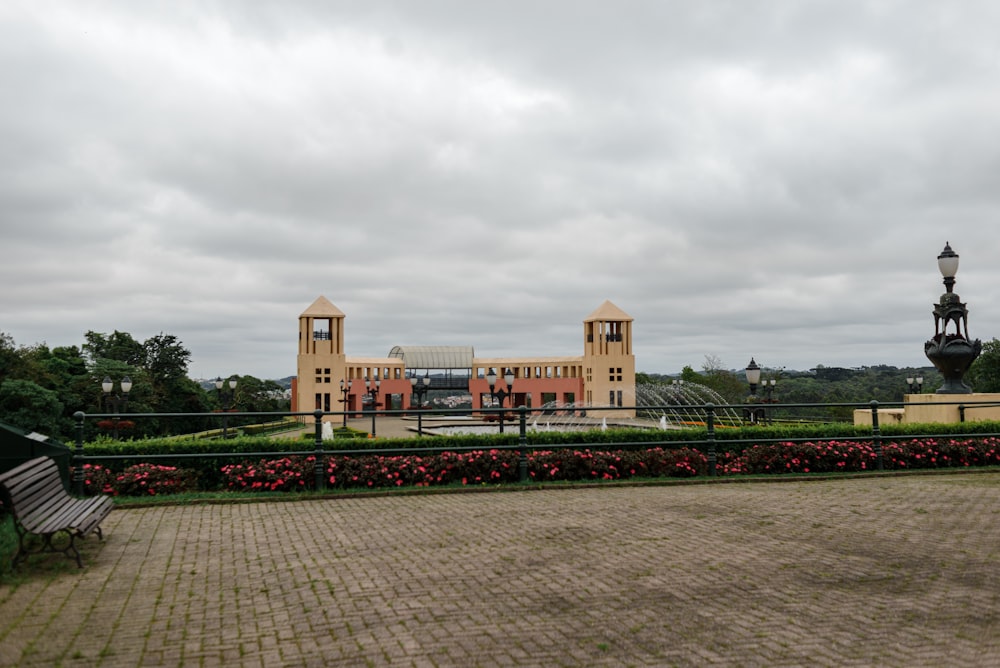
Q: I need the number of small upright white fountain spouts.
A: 5